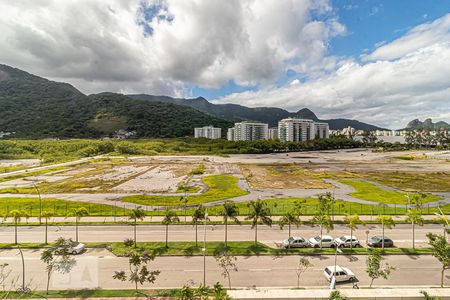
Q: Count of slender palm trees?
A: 14